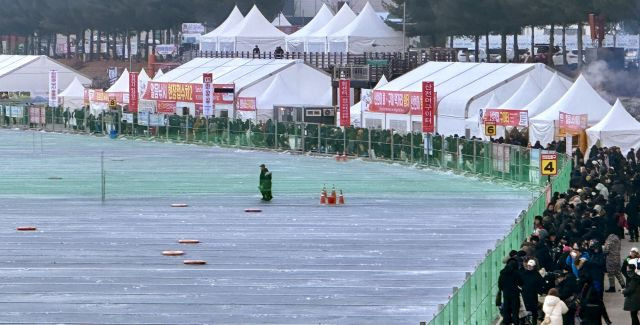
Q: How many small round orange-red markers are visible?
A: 6